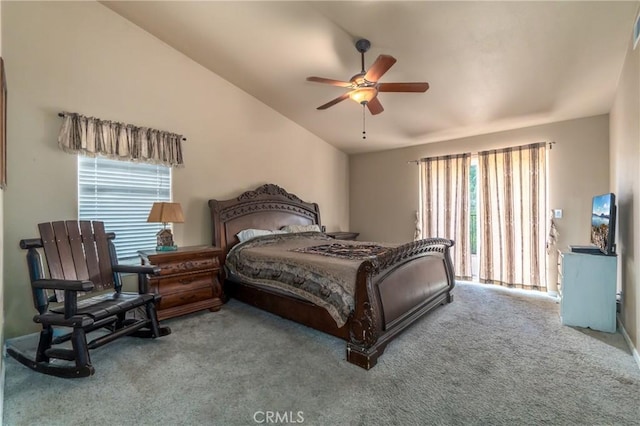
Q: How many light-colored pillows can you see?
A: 2